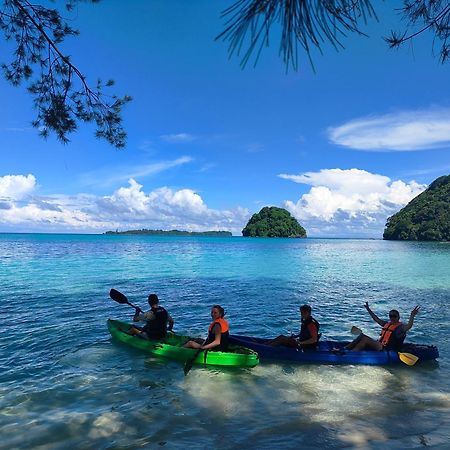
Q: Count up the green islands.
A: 3